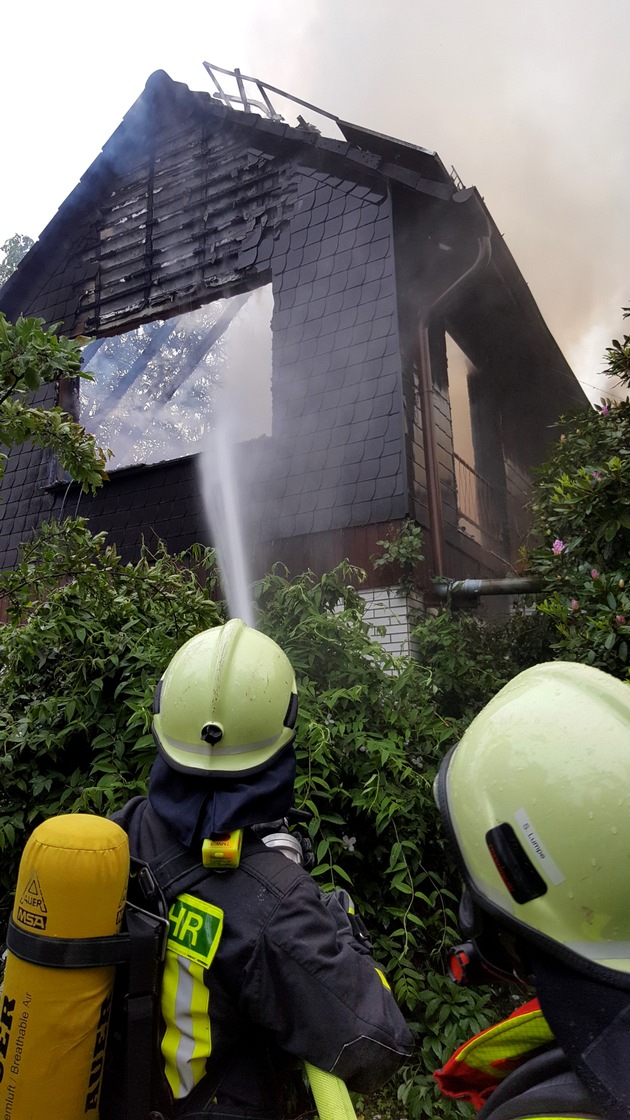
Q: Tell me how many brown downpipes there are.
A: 1